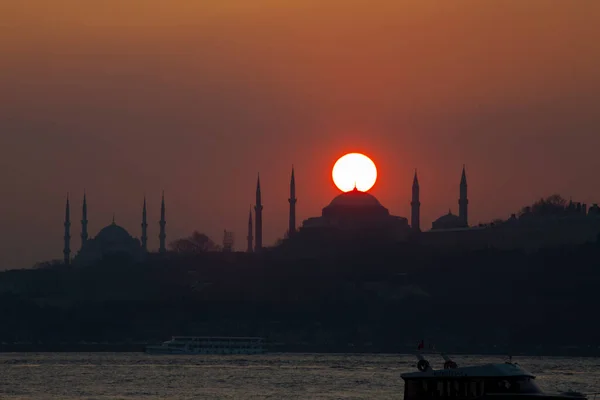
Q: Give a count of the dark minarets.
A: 9